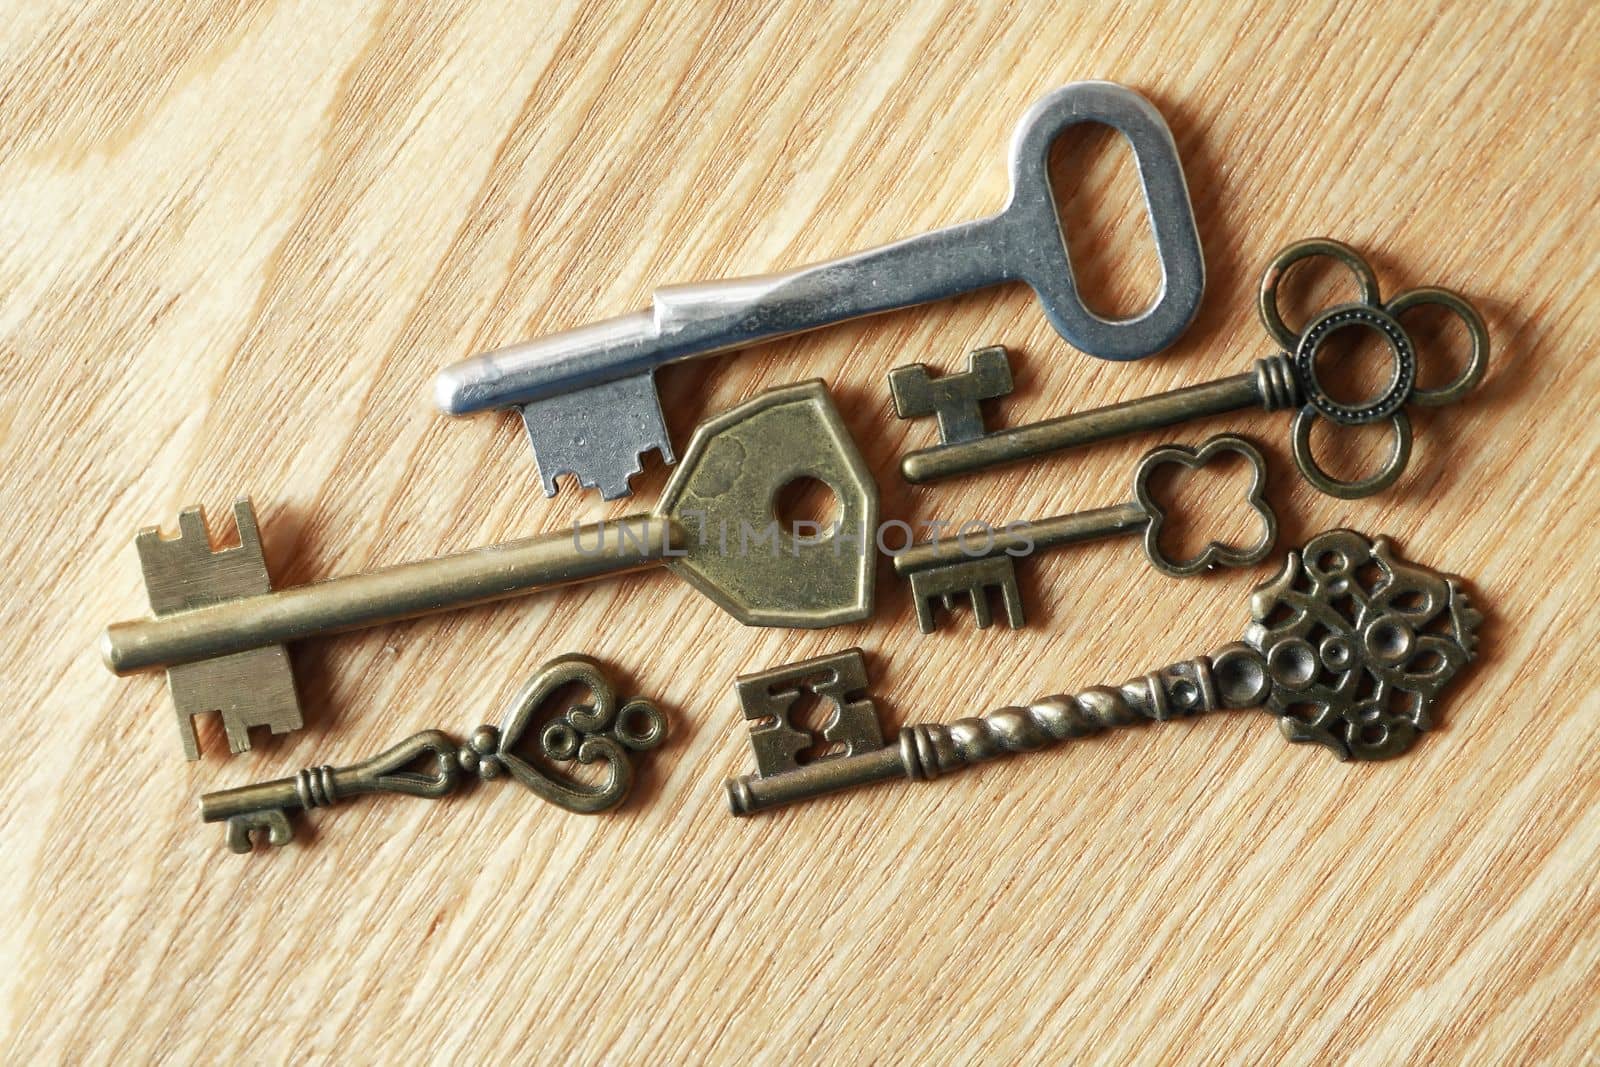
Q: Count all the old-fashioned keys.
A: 6